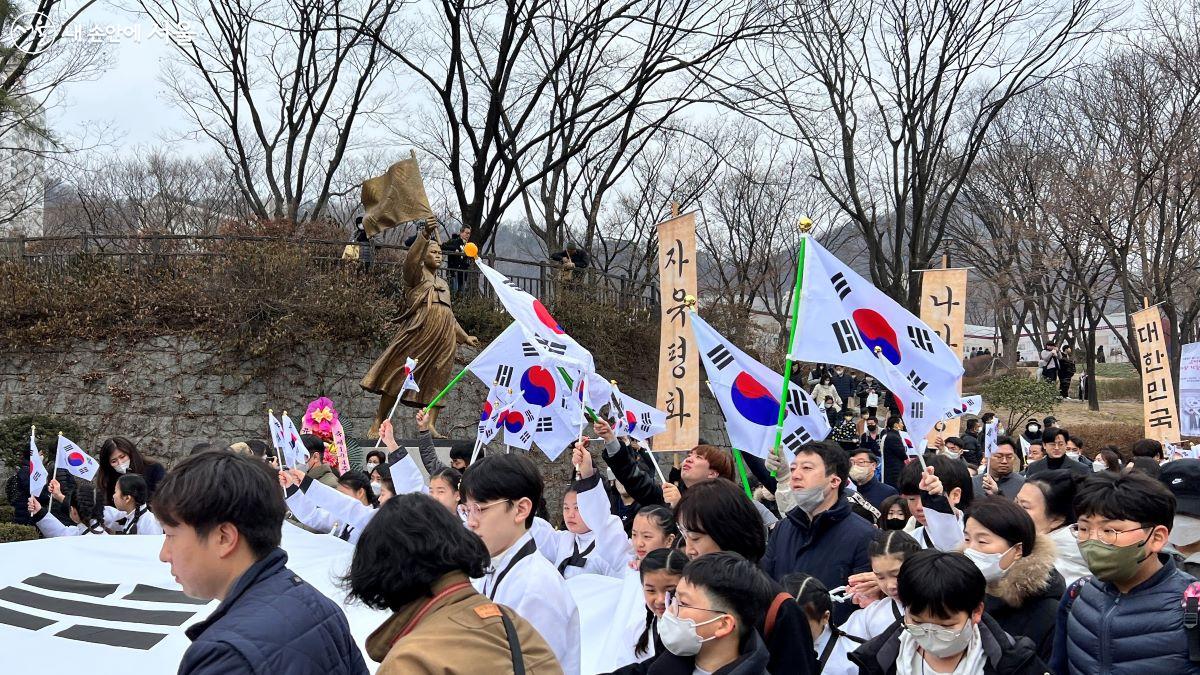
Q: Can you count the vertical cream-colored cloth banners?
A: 3